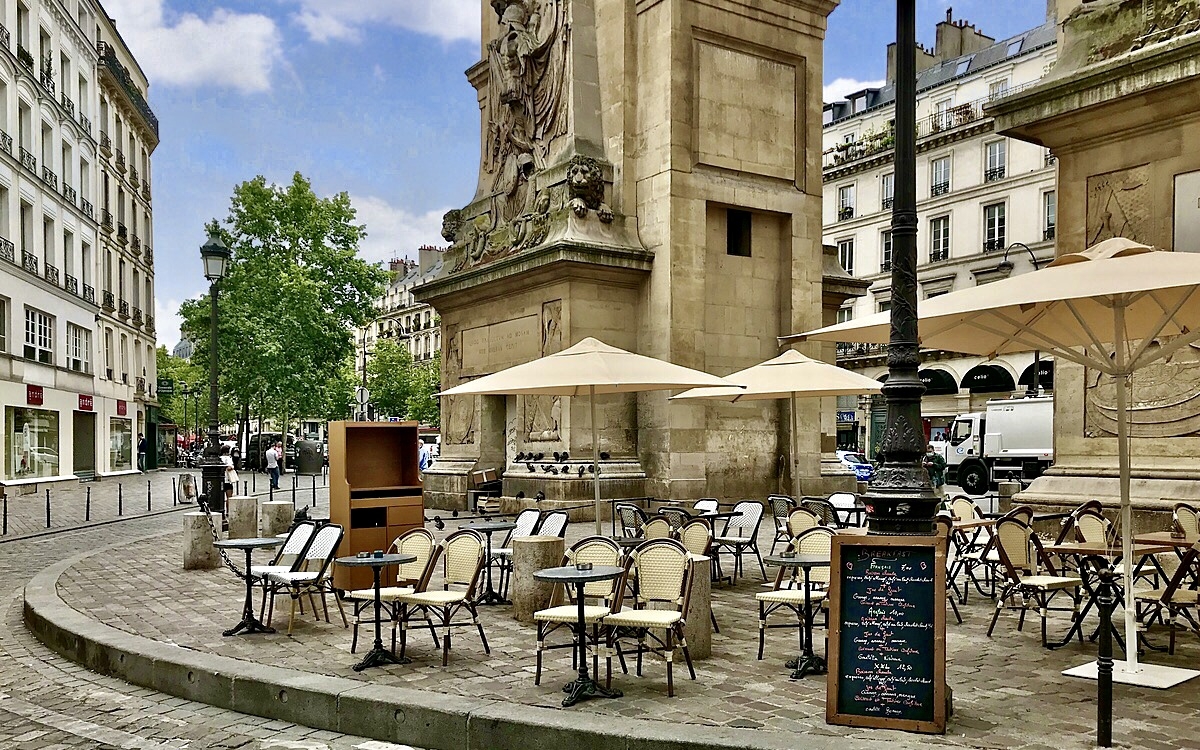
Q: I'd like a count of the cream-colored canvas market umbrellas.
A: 3